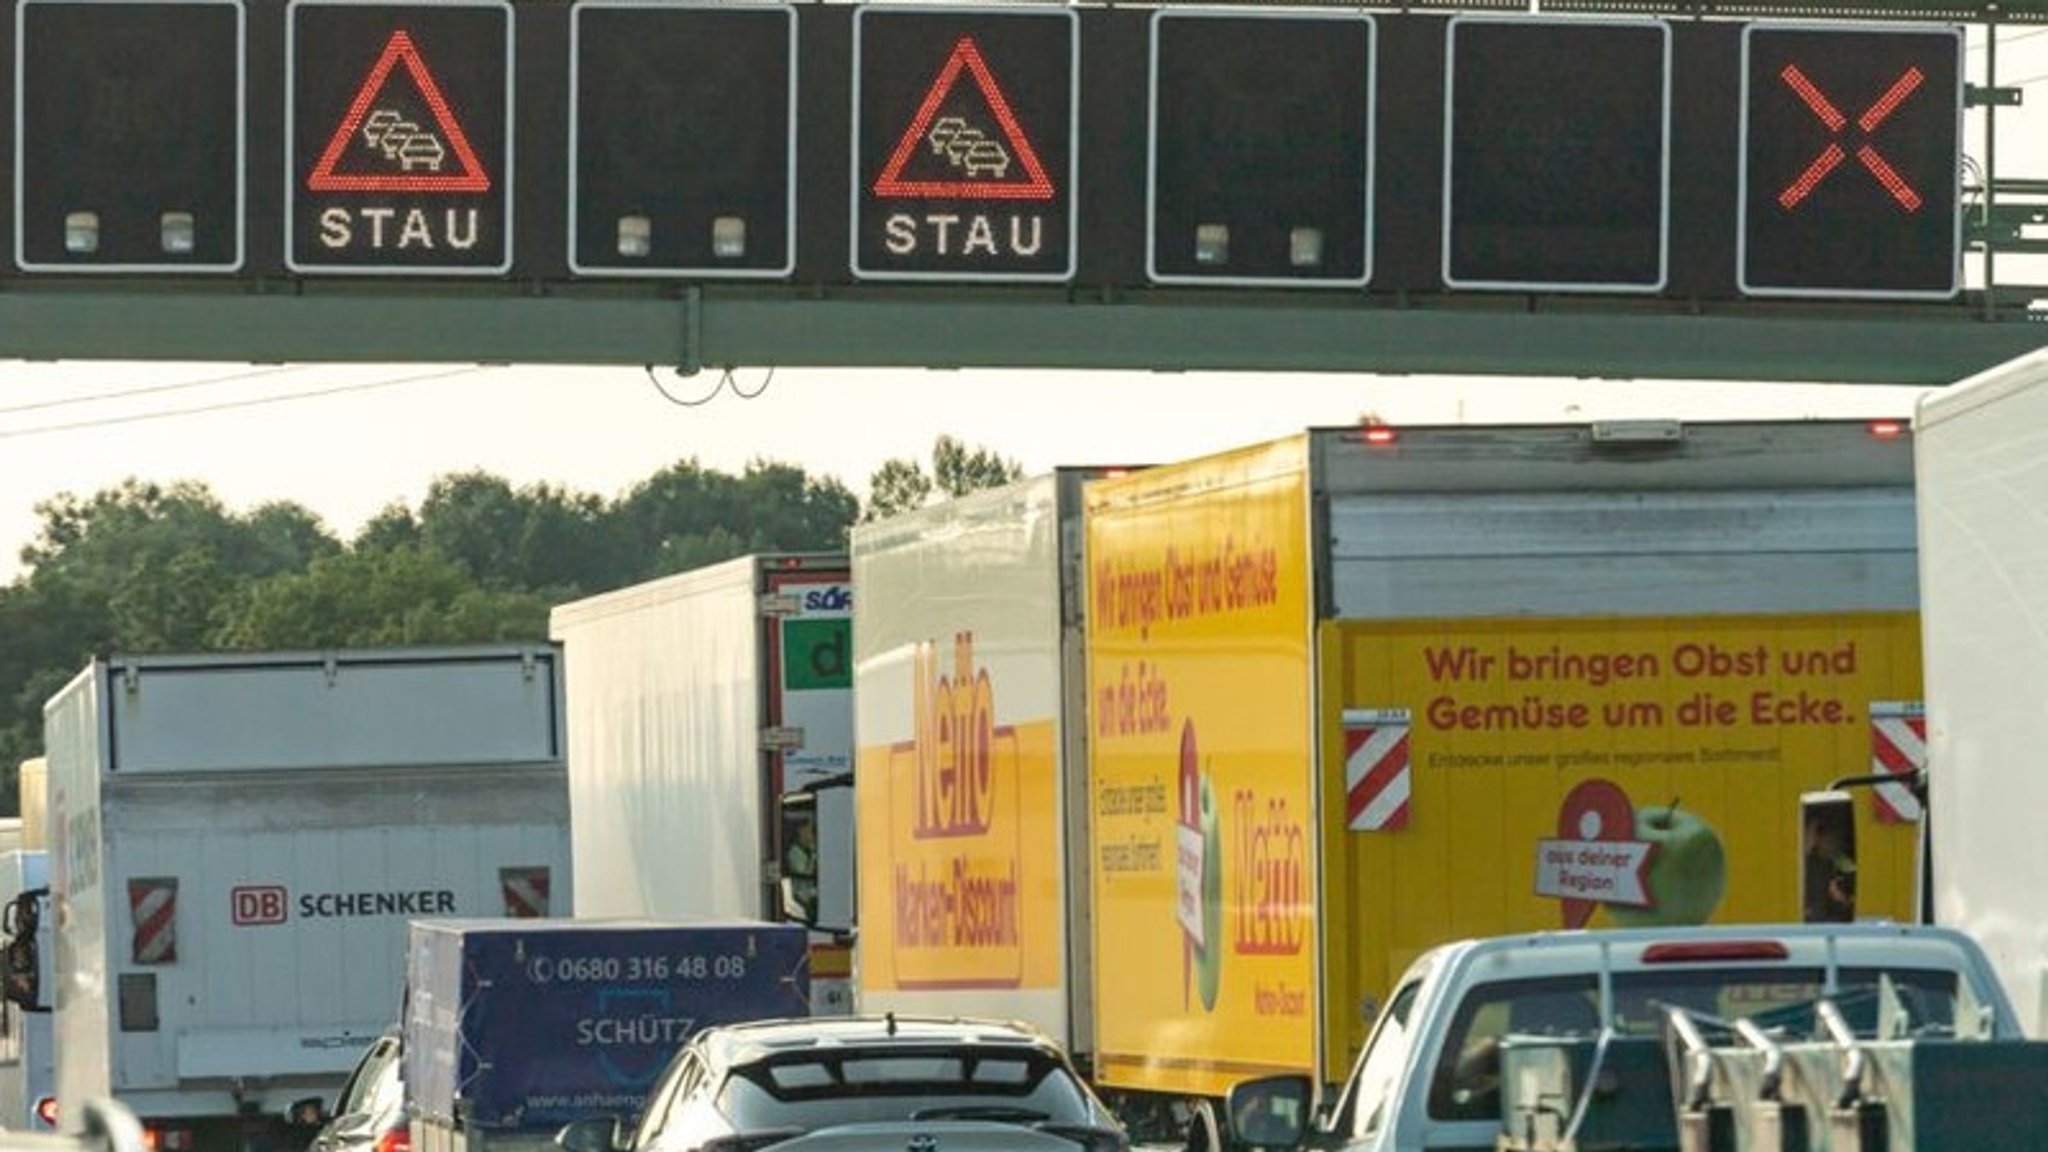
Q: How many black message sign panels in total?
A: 7